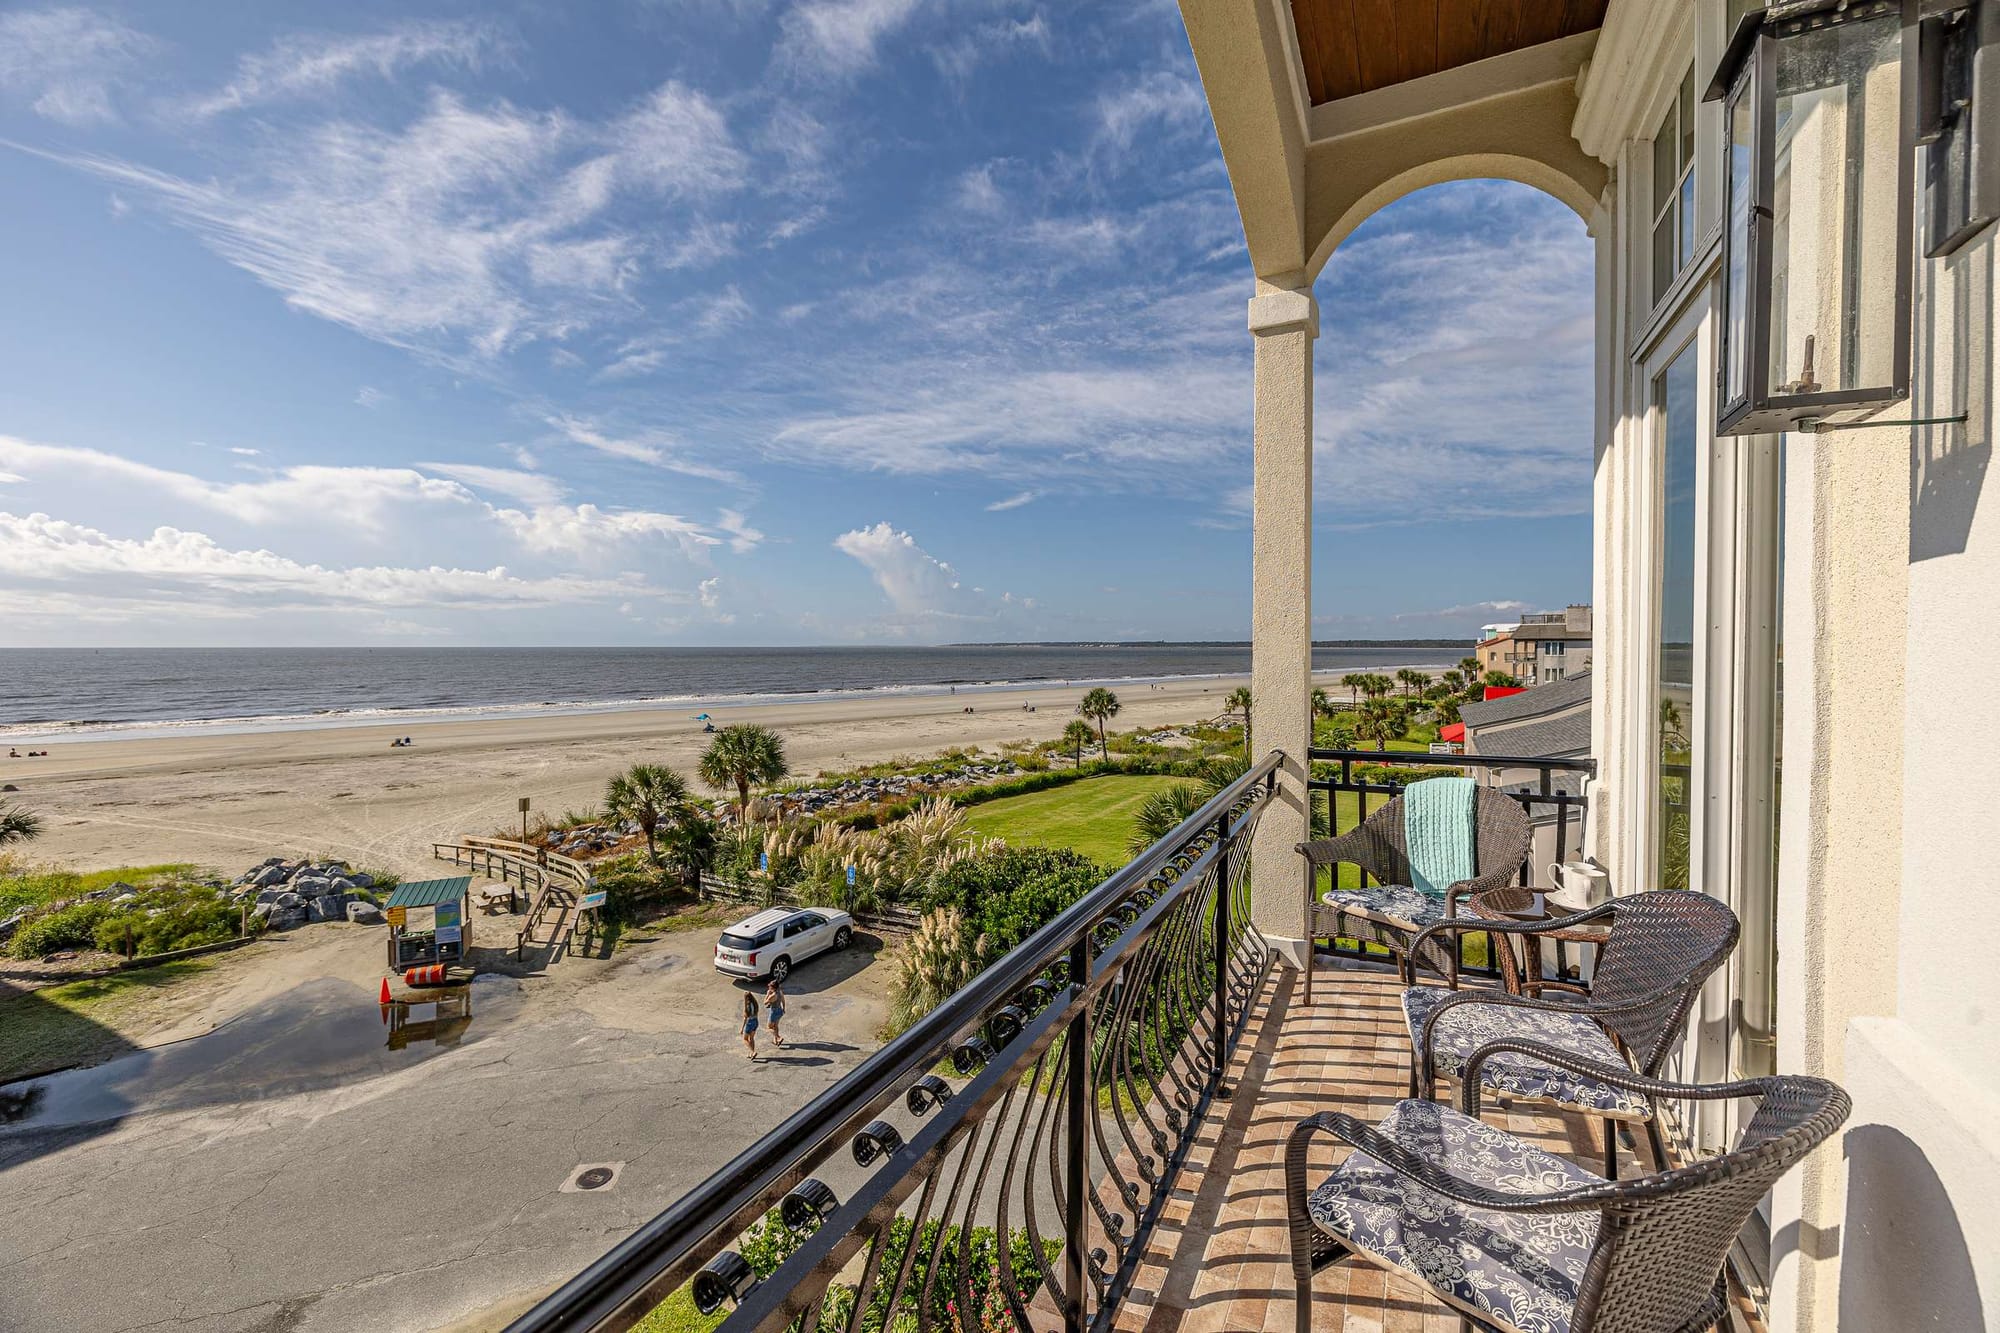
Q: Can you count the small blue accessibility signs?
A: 2